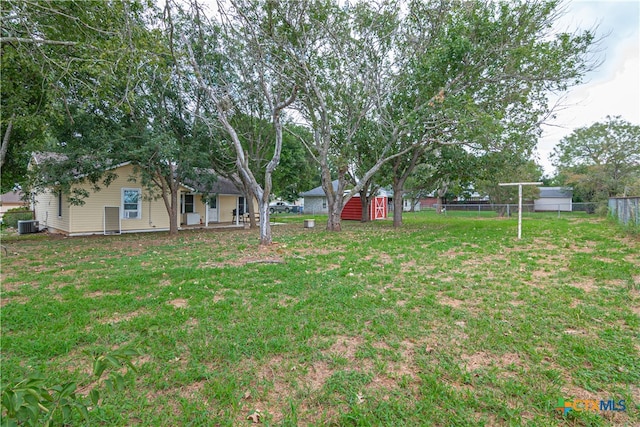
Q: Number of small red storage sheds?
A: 1